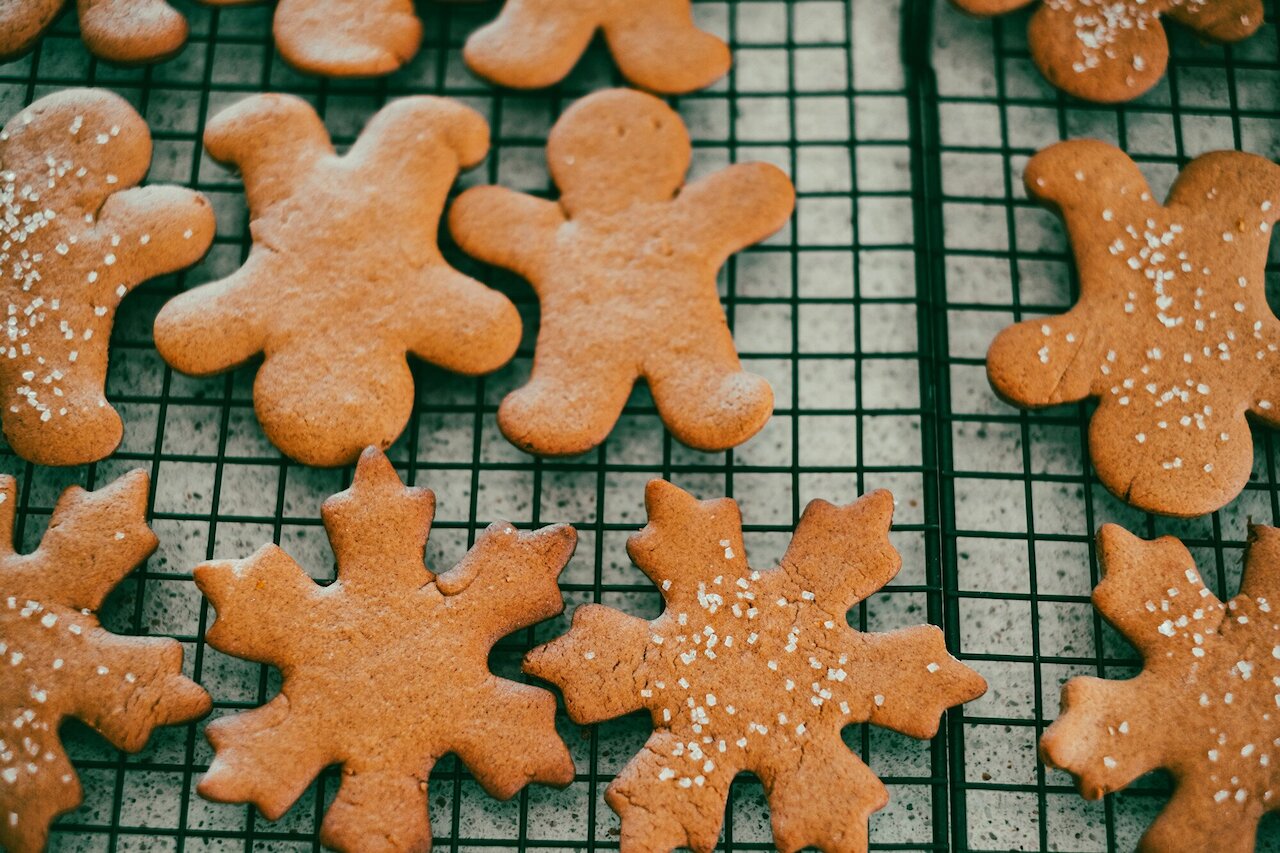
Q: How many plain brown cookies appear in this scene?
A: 6